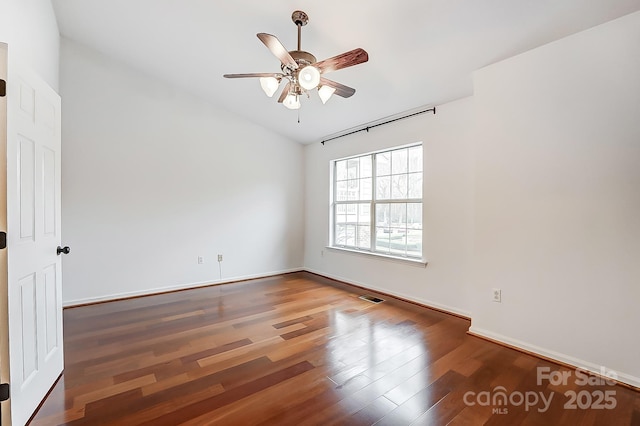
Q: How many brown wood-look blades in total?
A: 5